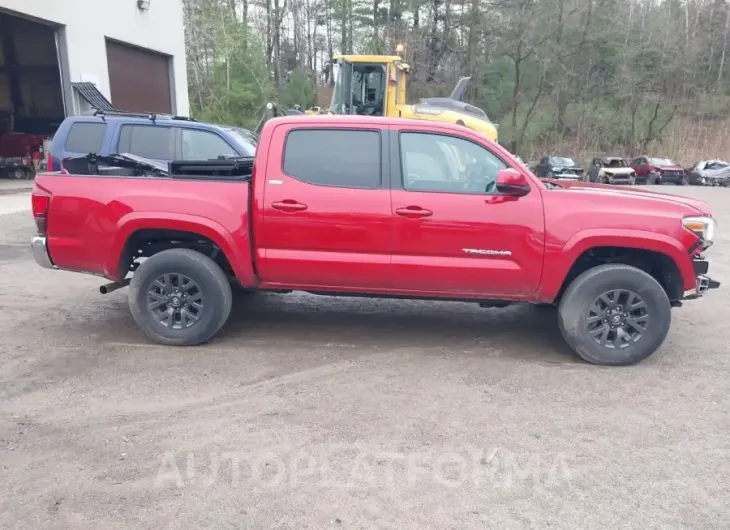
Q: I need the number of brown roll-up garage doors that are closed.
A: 1